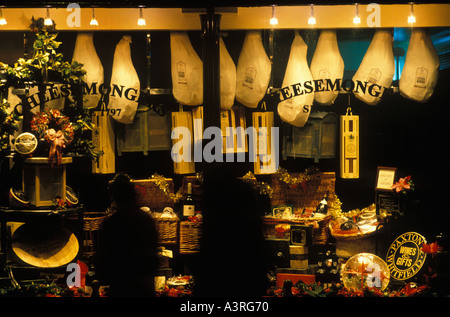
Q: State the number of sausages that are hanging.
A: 9